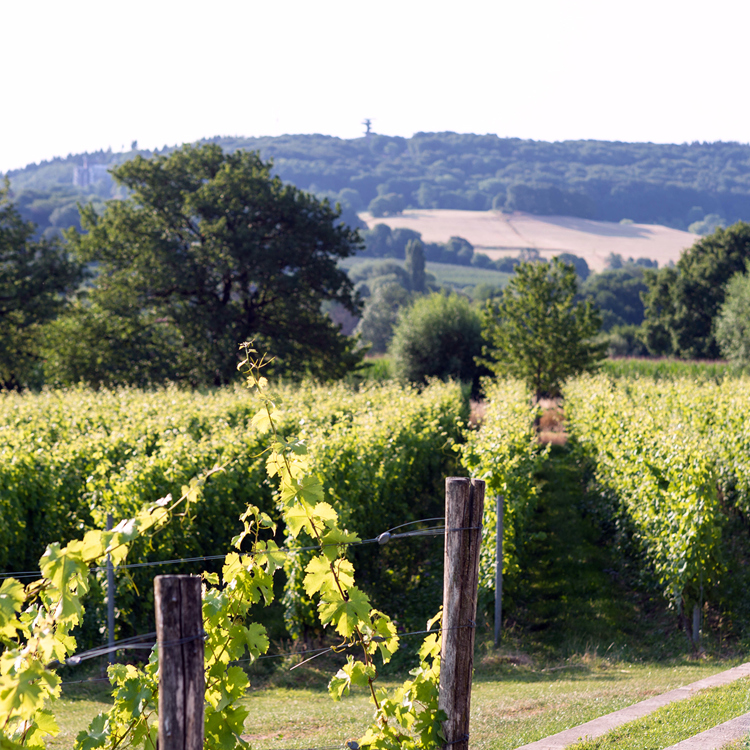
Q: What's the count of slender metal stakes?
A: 3